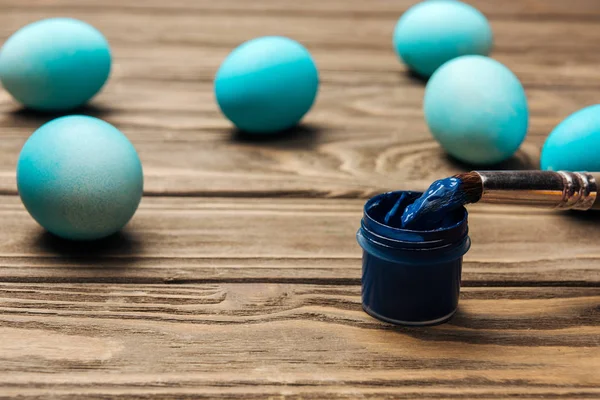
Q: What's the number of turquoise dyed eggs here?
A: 6